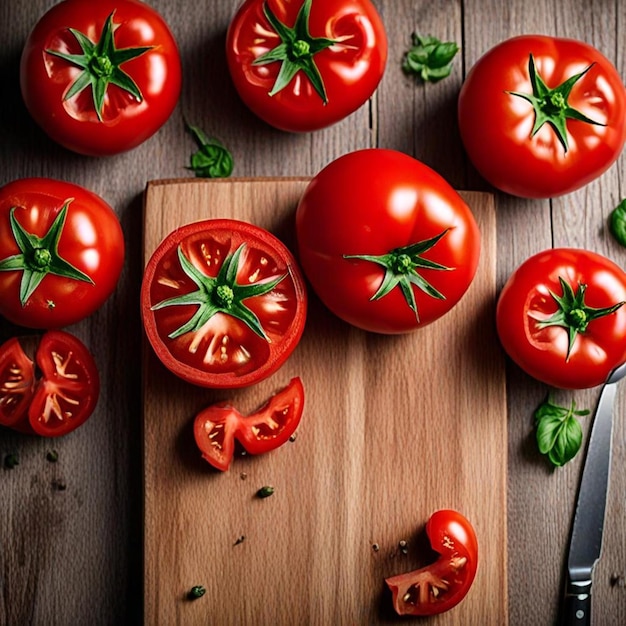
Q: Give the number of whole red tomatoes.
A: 6